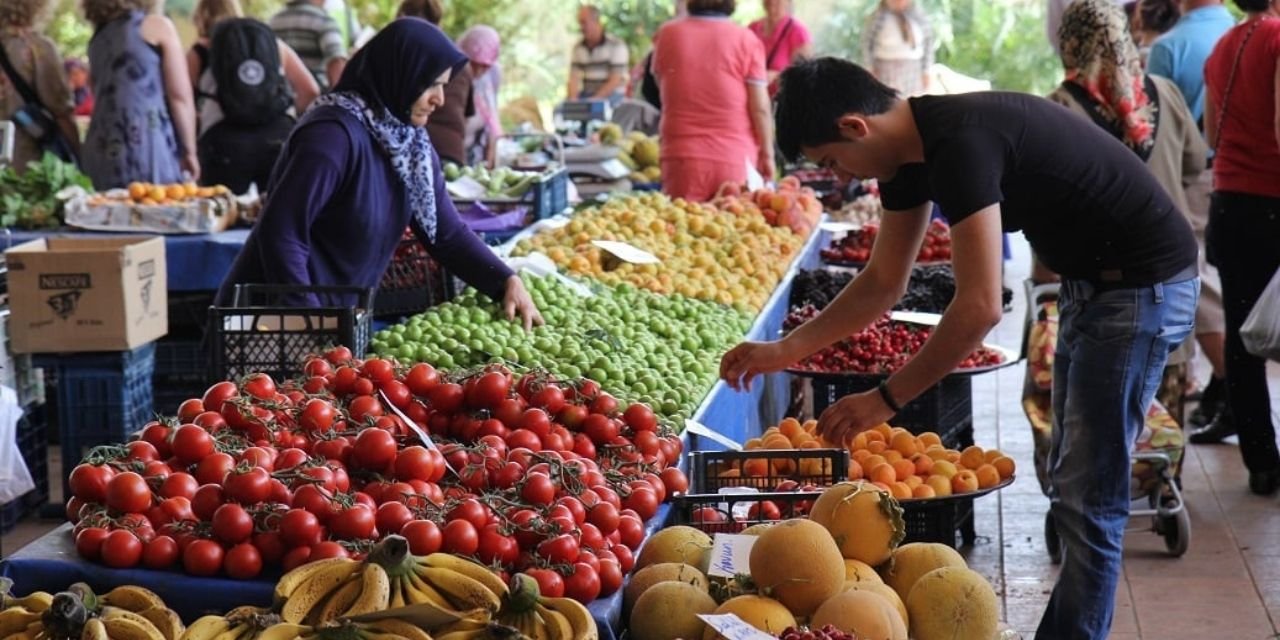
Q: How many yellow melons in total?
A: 12